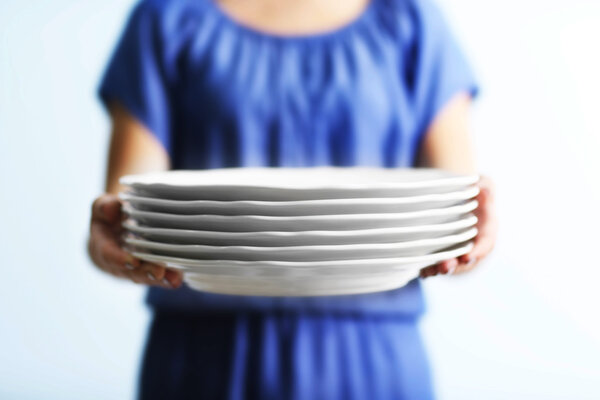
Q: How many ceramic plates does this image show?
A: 6